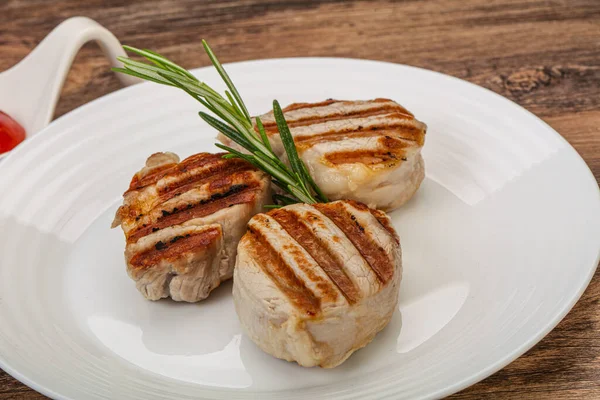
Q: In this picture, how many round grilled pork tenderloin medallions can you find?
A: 3